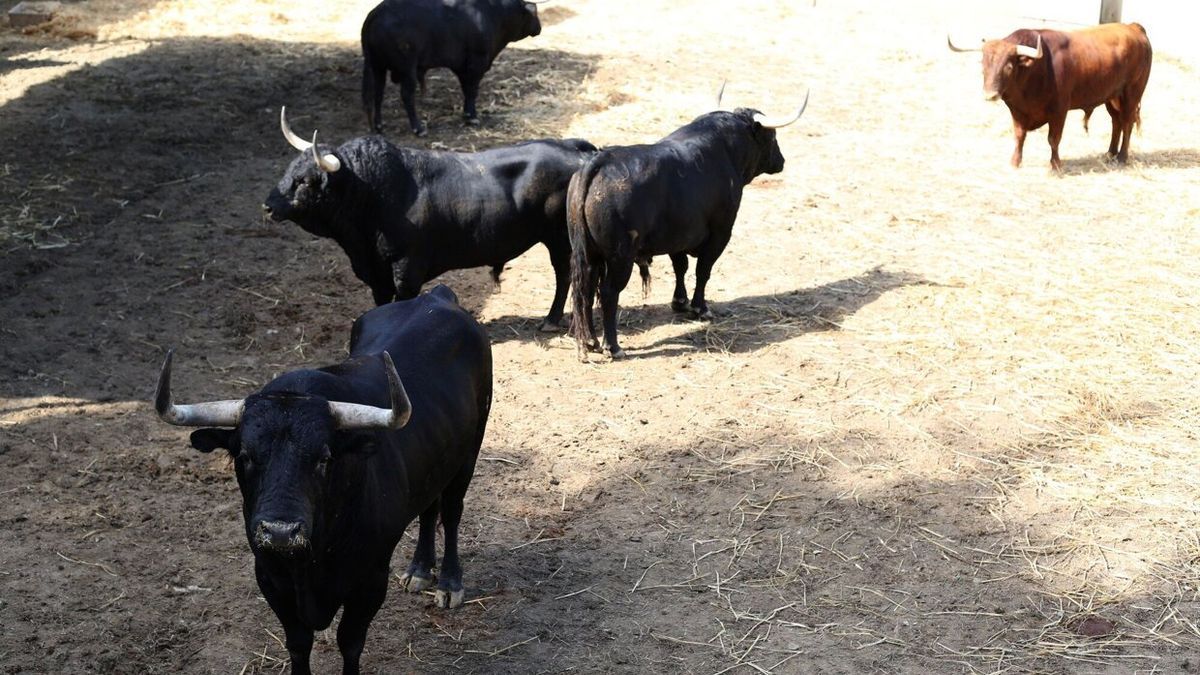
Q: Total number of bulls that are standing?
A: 5